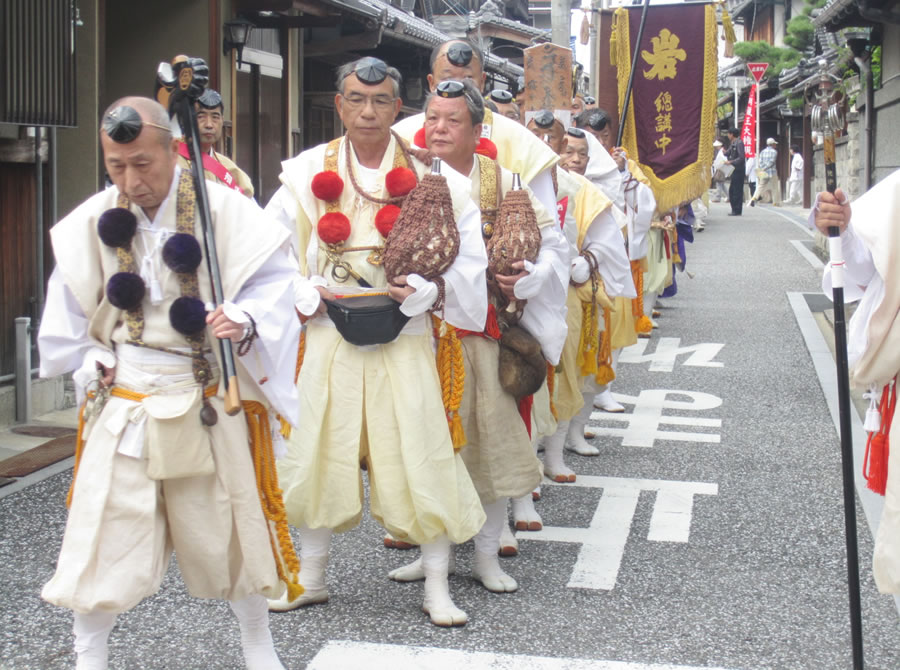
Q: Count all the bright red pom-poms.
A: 6